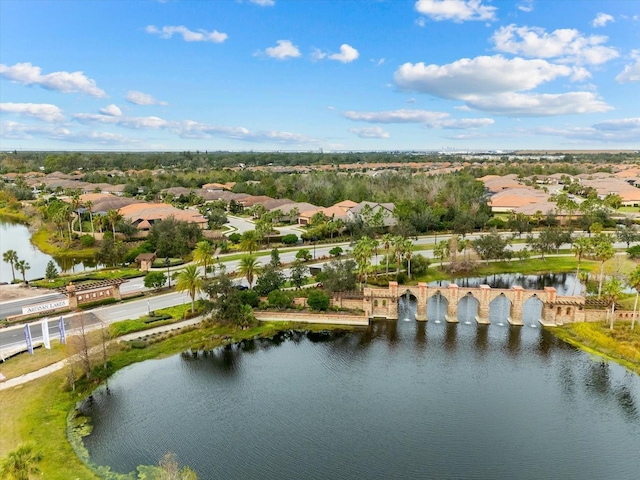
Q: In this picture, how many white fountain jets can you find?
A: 5